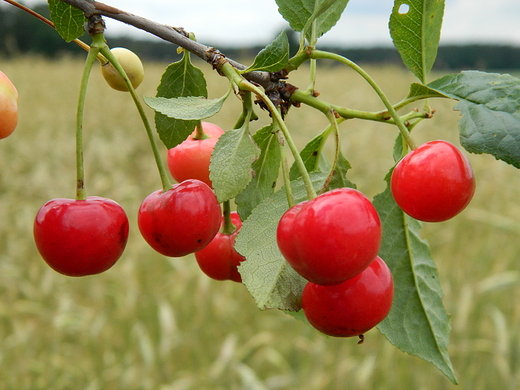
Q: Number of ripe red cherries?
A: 7